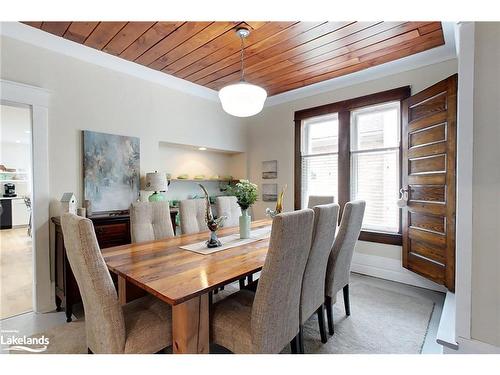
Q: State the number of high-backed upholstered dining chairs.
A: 8